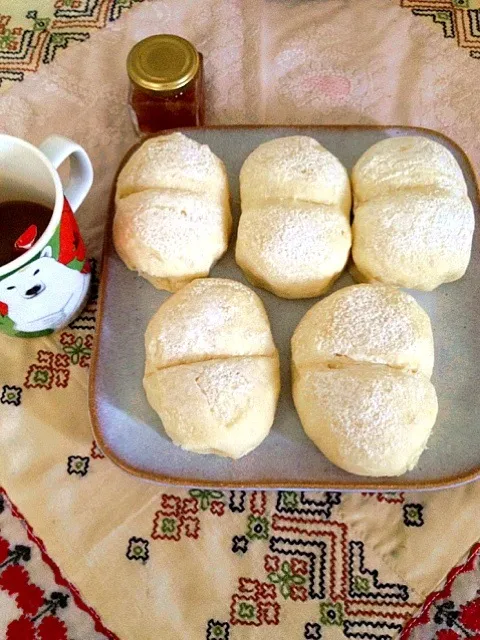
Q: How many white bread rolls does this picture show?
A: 5